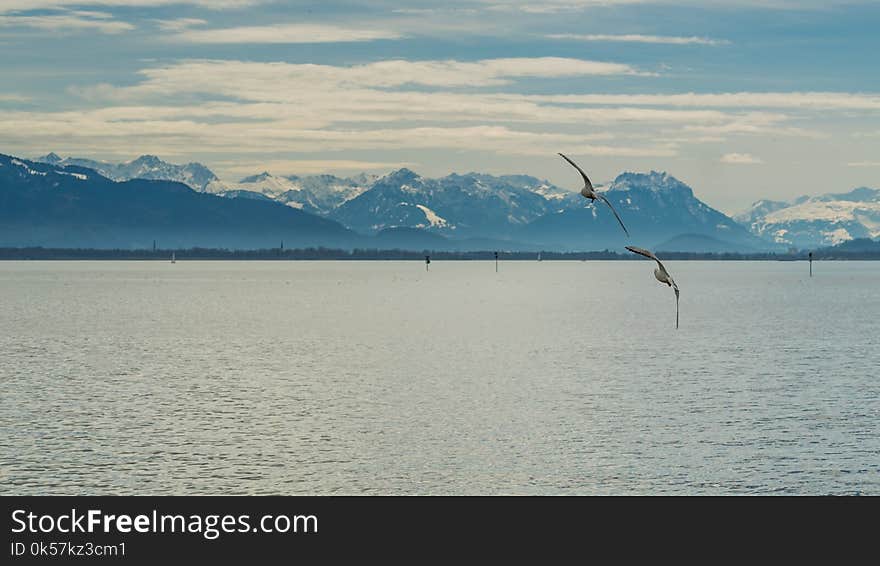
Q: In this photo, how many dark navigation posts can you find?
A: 3